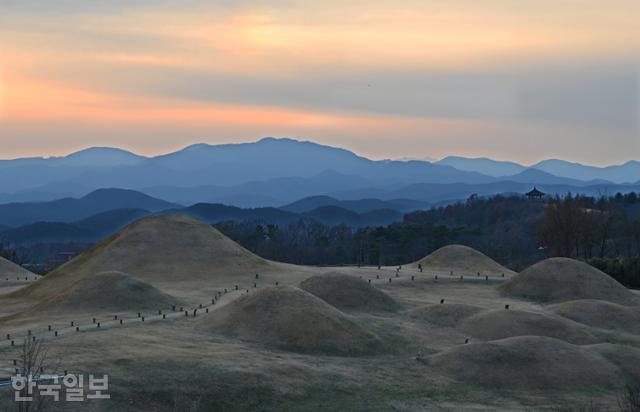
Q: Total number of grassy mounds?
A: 12